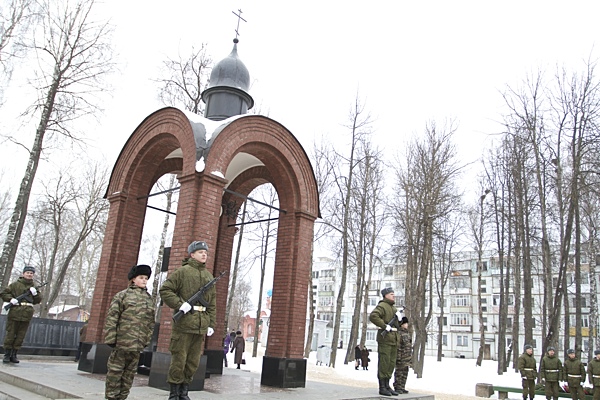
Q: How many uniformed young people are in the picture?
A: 9